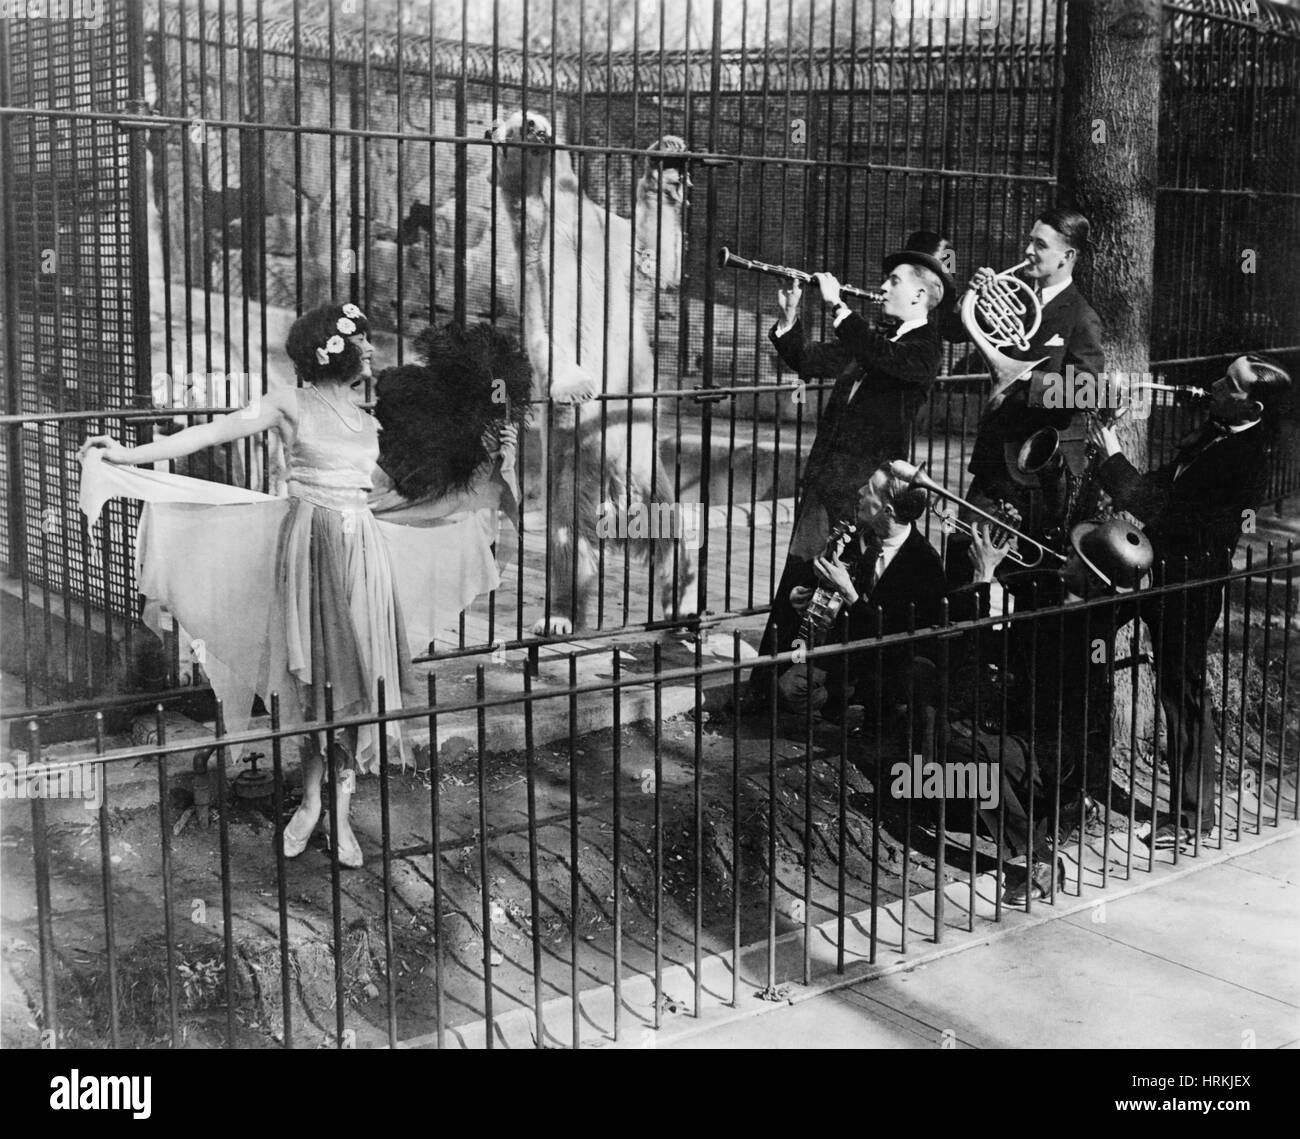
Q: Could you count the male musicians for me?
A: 5